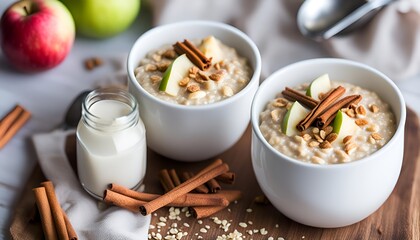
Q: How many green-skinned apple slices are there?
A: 4